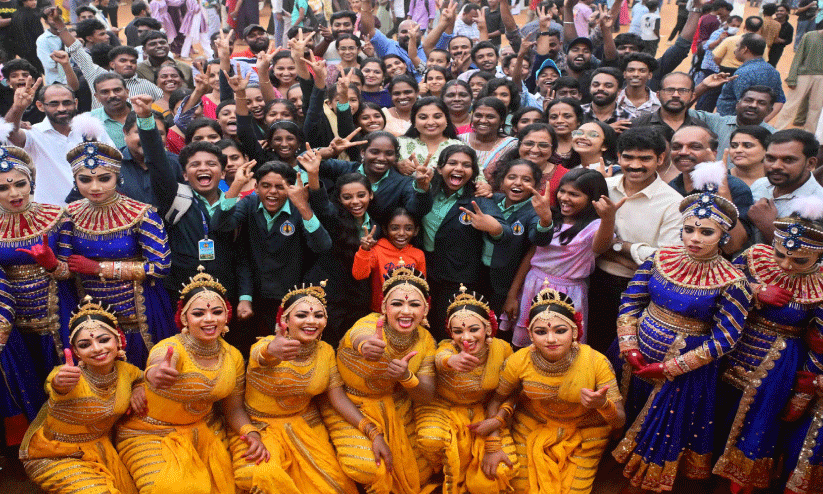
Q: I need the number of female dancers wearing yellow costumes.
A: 6